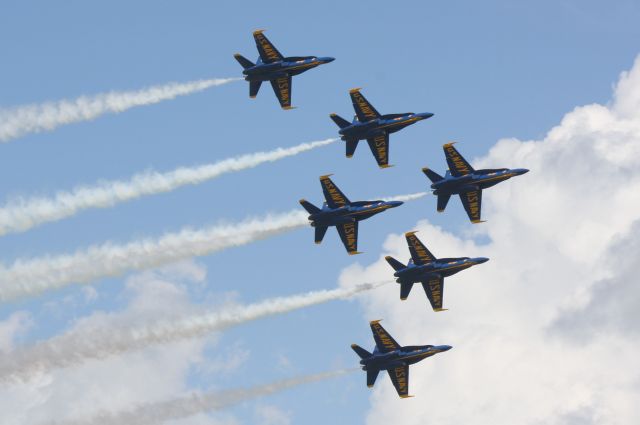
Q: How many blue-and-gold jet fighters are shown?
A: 6